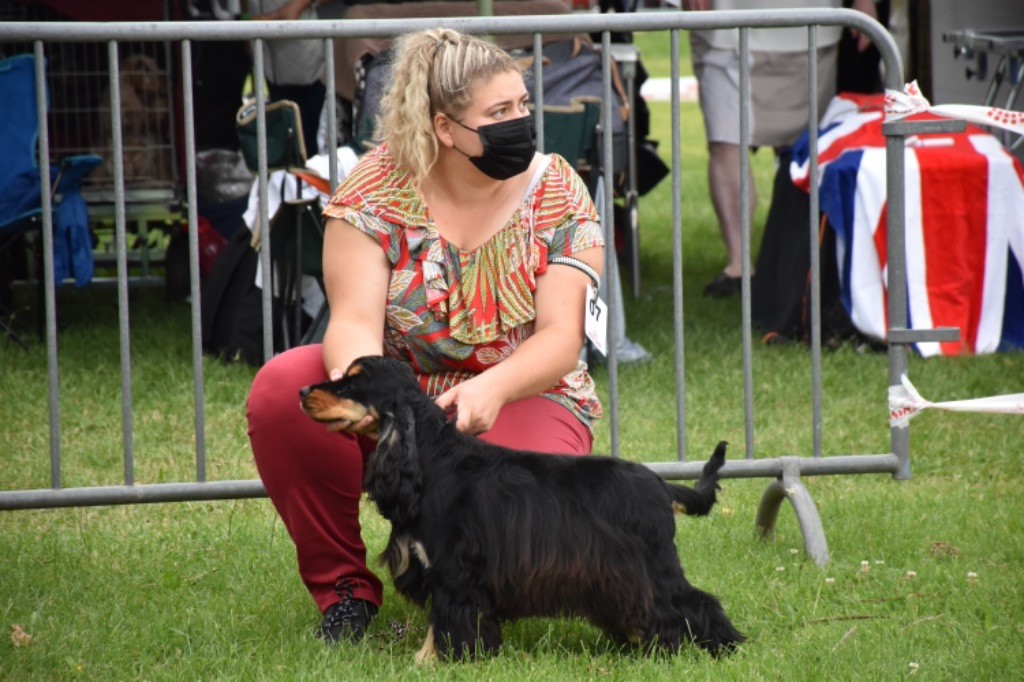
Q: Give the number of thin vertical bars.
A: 10